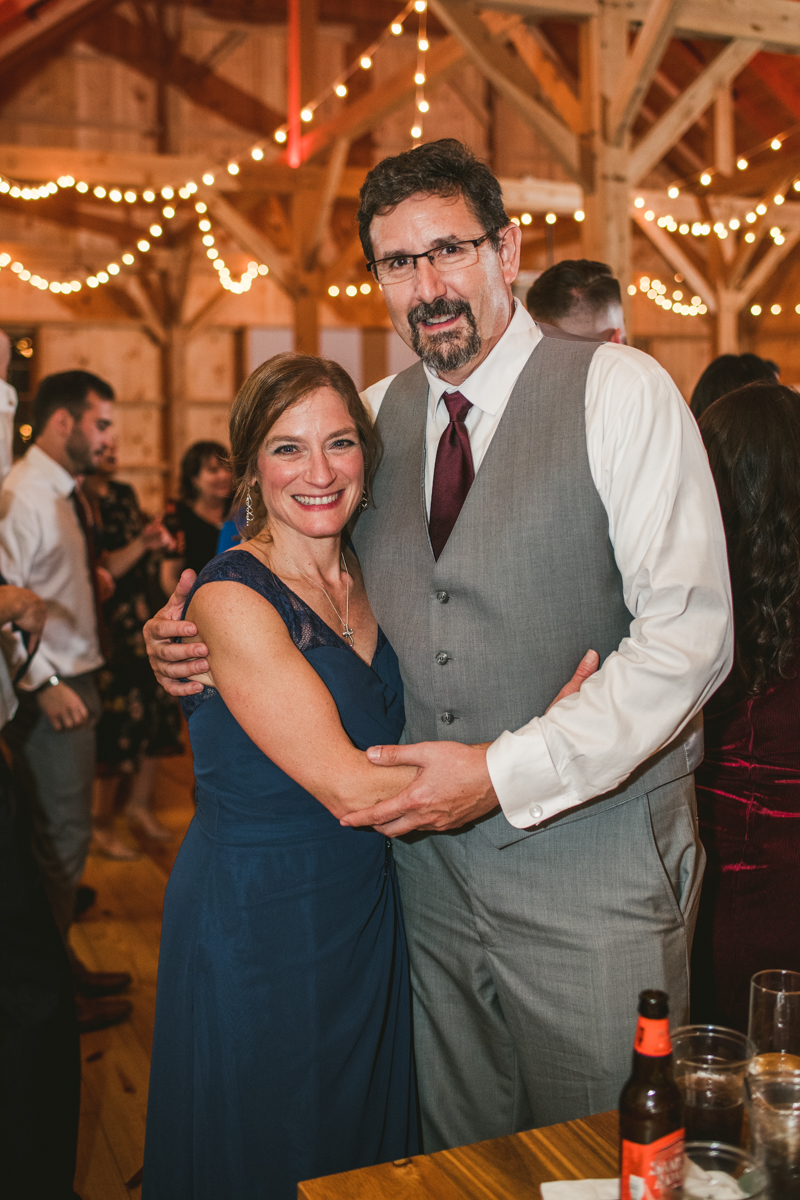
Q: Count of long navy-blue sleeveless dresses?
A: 1